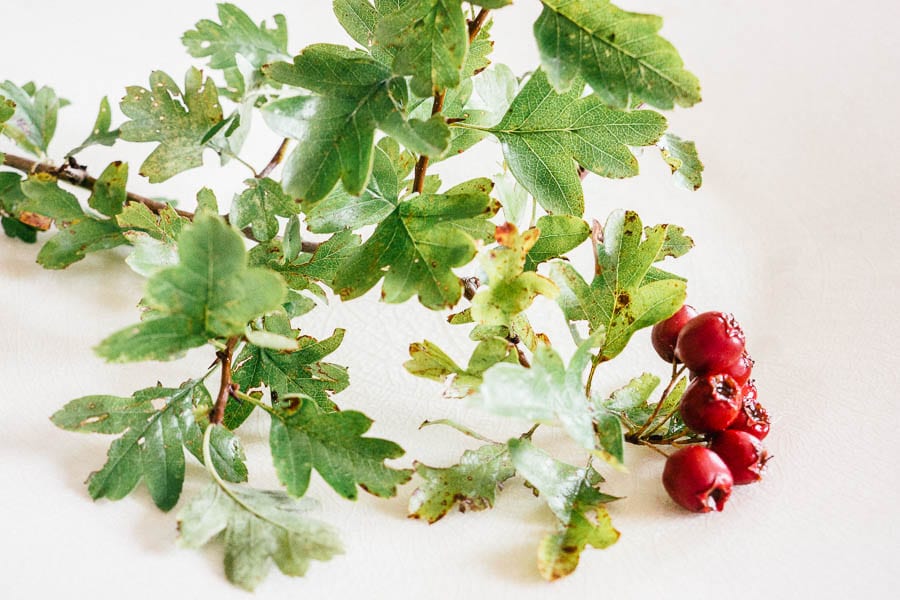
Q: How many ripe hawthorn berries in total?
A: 8